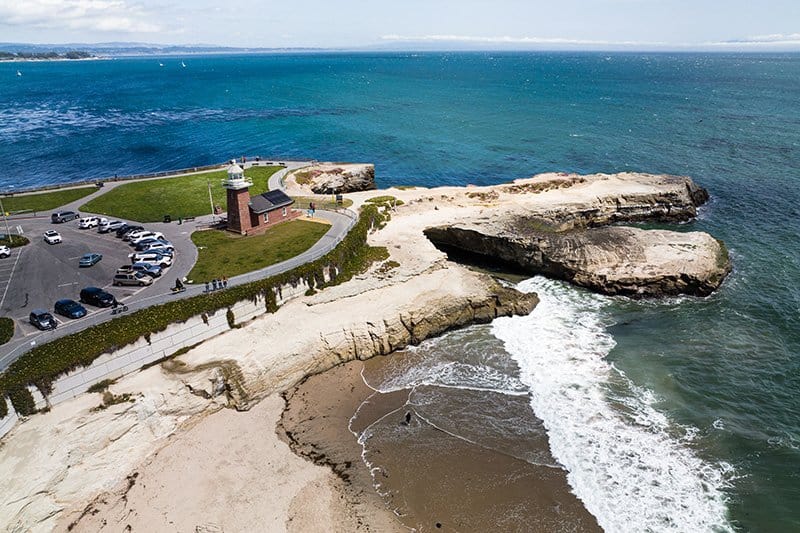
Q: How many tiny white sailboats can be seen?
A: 3